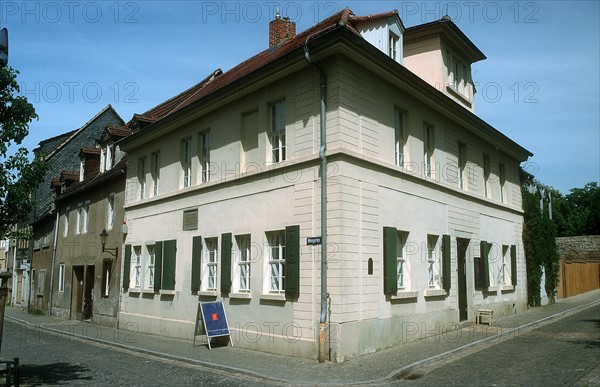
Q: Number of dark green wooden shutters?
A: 10